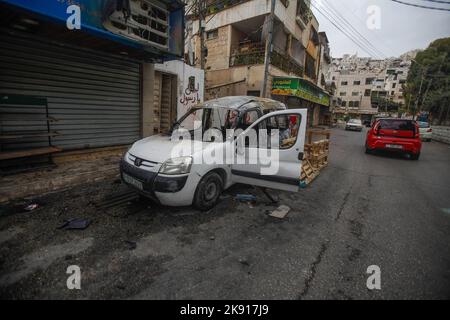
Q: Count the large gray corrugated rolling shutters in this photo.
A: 1